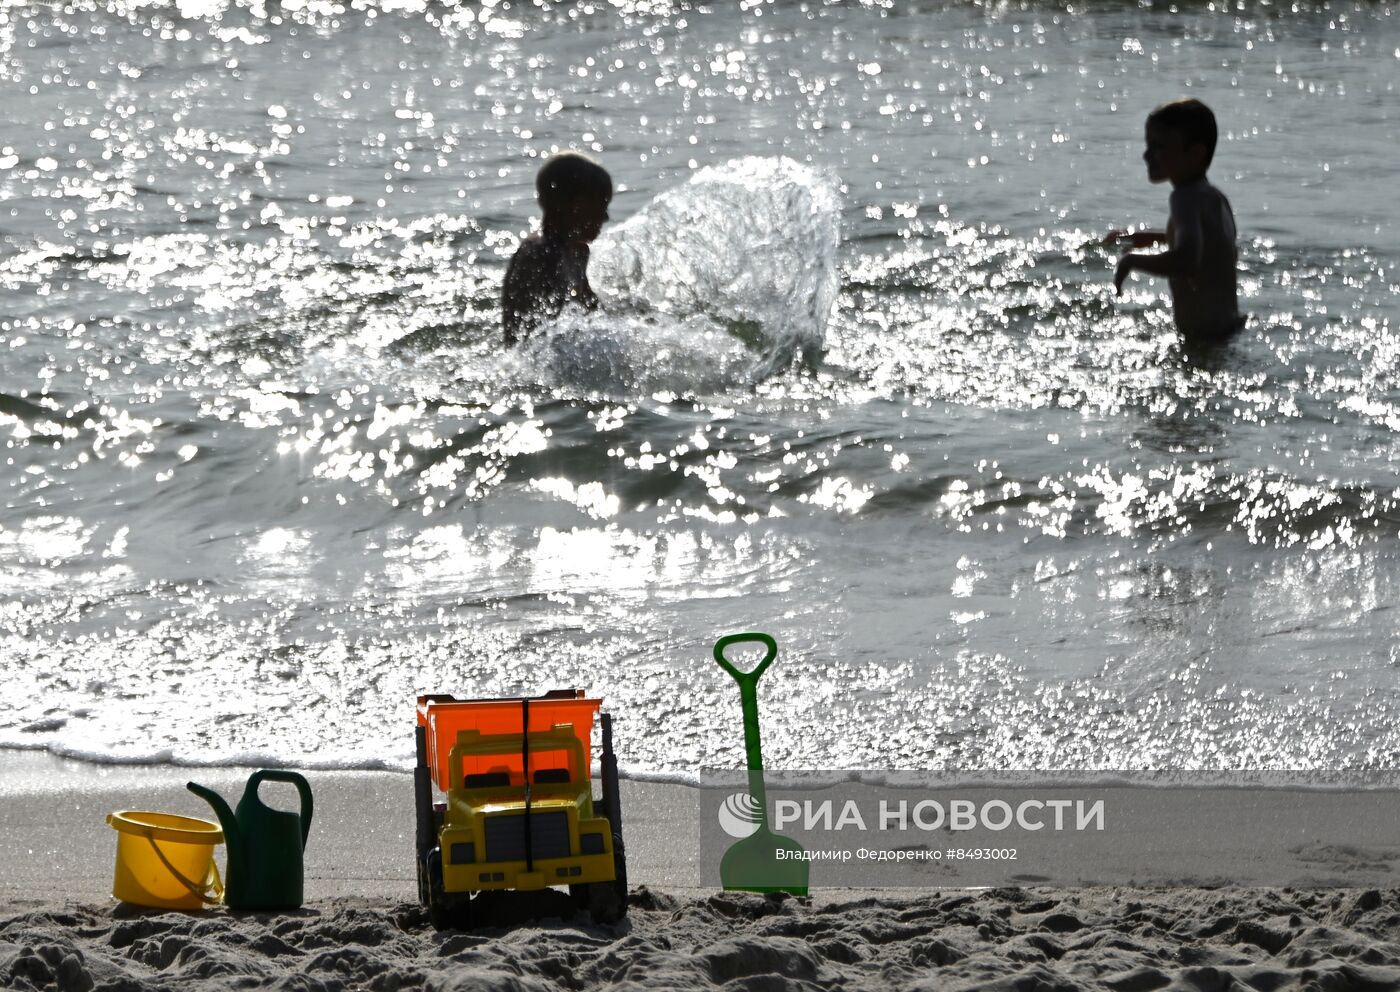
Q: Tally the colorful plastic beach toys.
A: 4